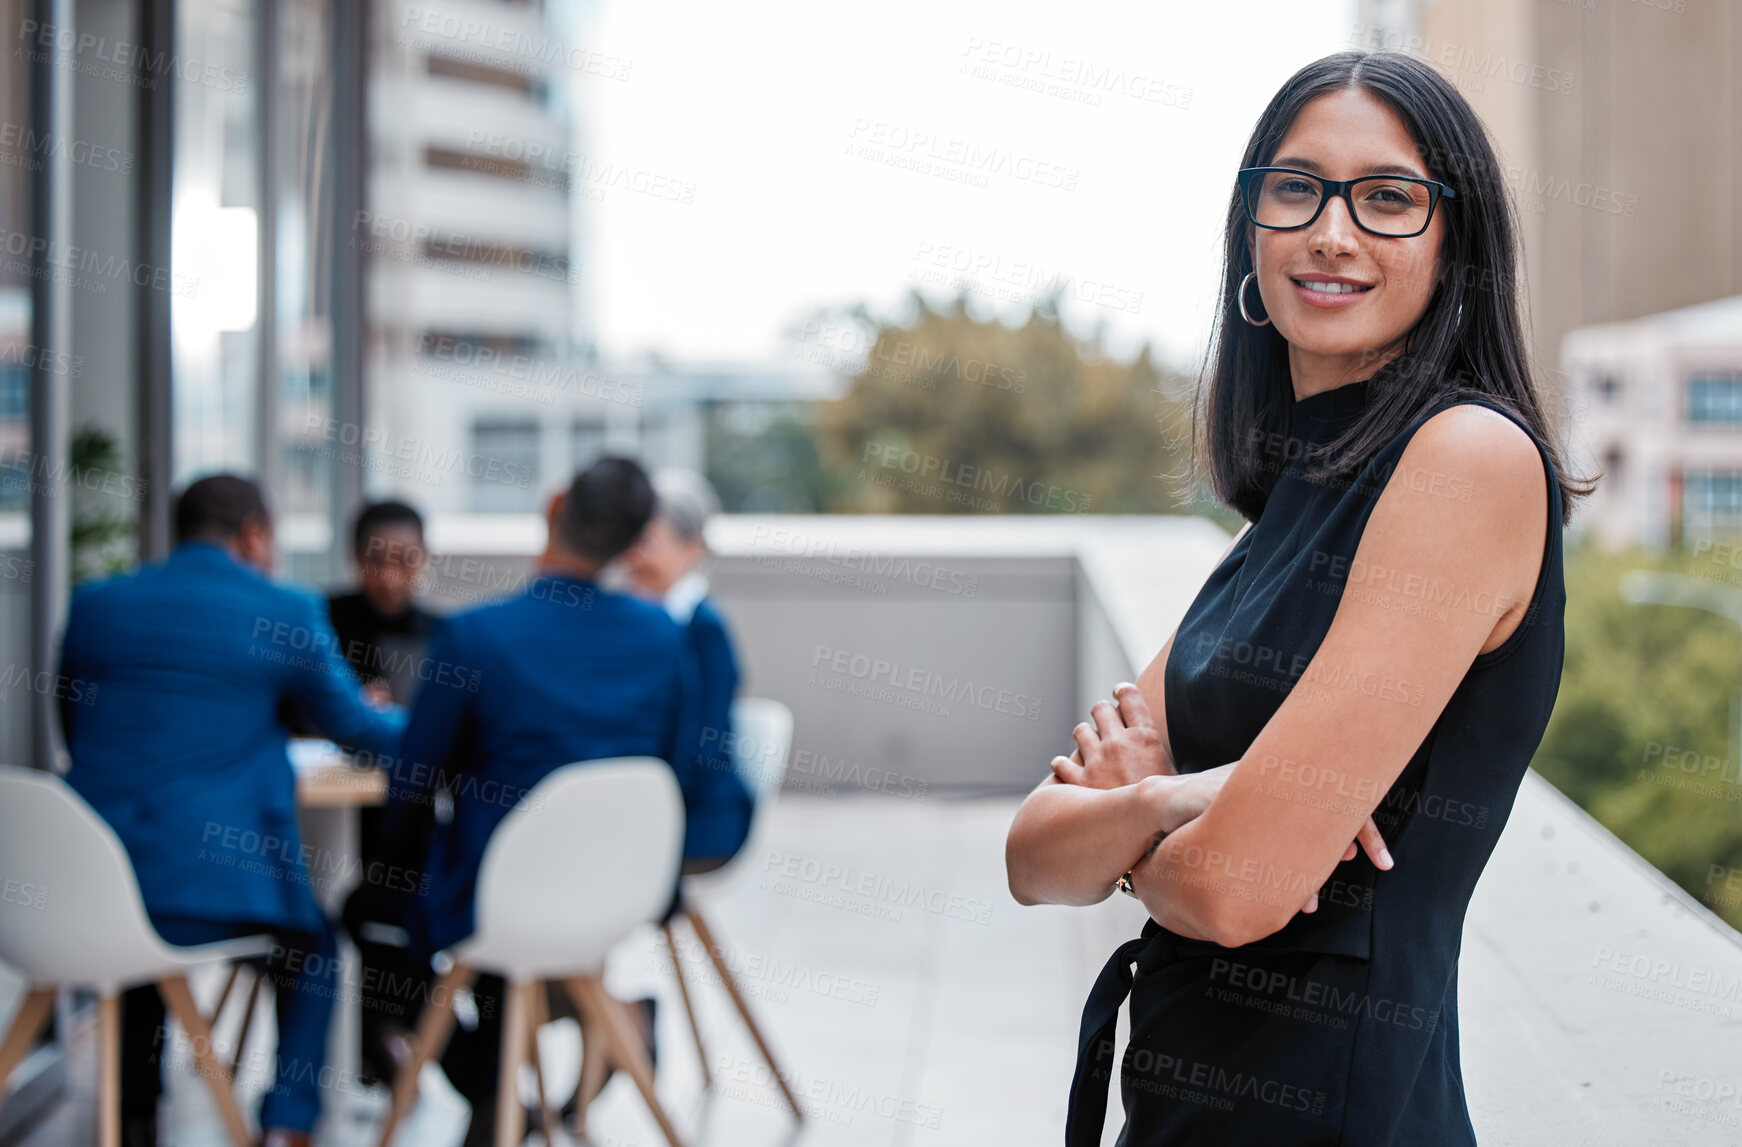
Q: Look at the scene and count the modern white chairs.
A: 3